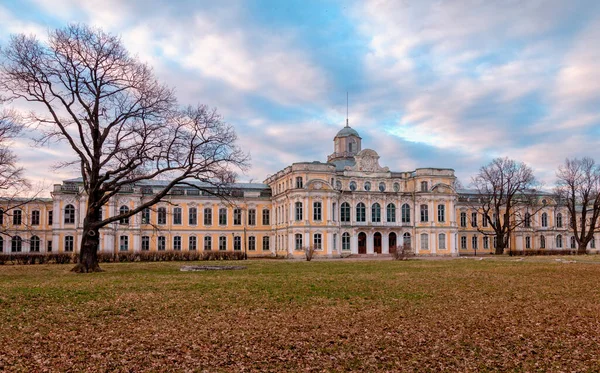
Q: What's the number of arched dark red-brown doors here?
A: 3